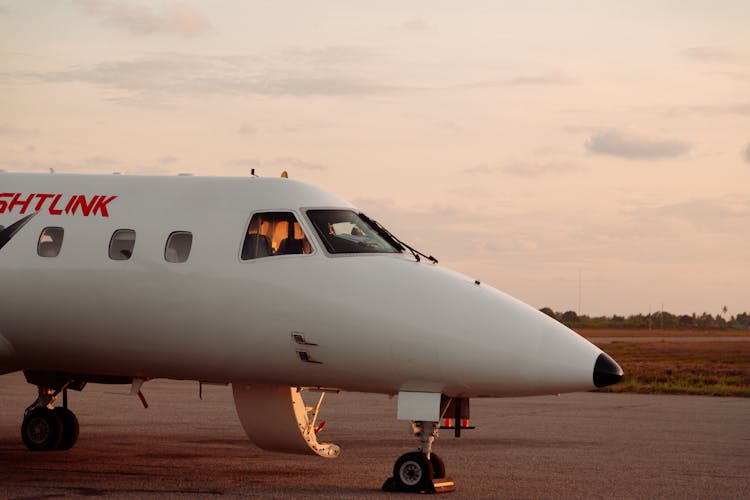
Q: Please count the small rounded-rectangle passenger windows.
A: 3